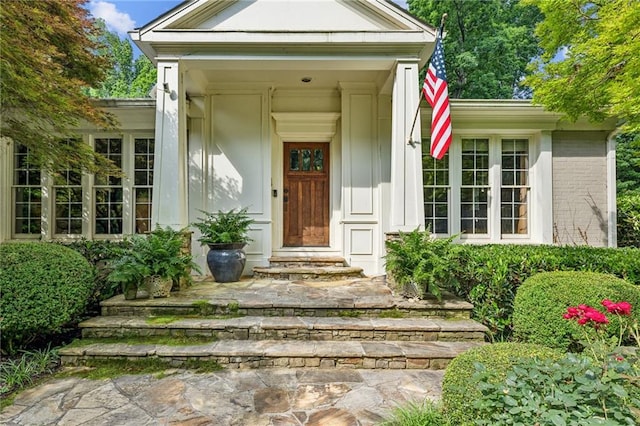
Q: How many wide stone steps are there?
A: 3